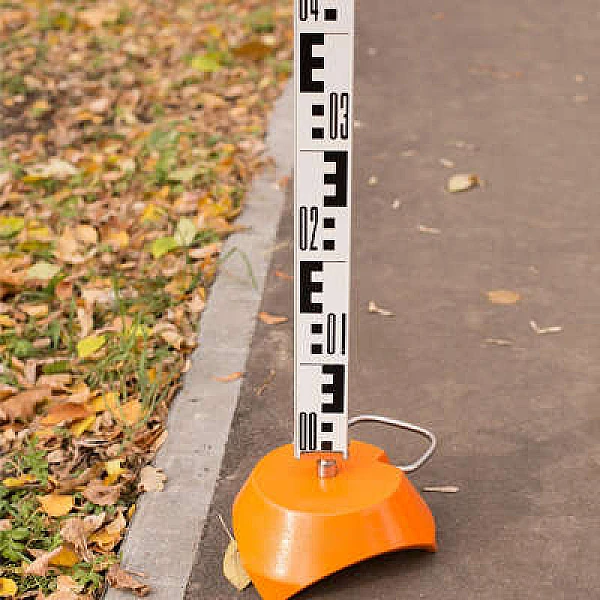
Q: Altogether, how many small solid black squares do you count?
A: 9